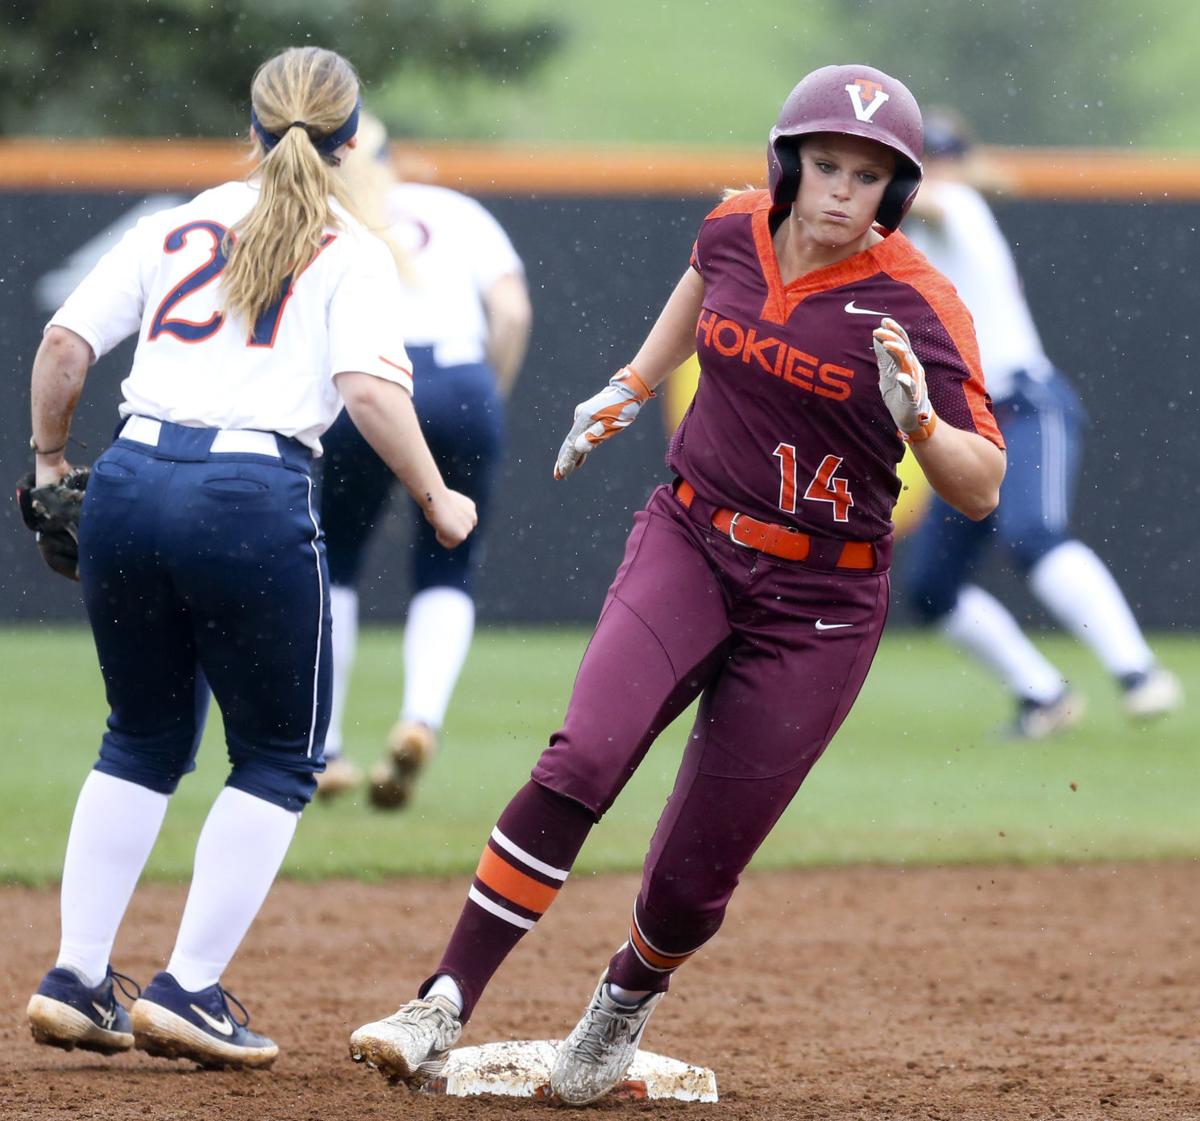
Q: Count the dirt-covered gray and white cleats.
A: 2